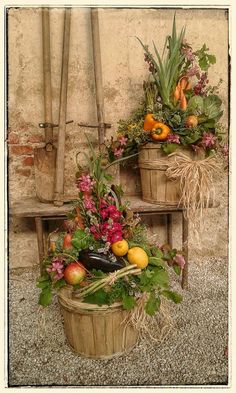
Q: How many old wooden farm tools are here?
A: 3